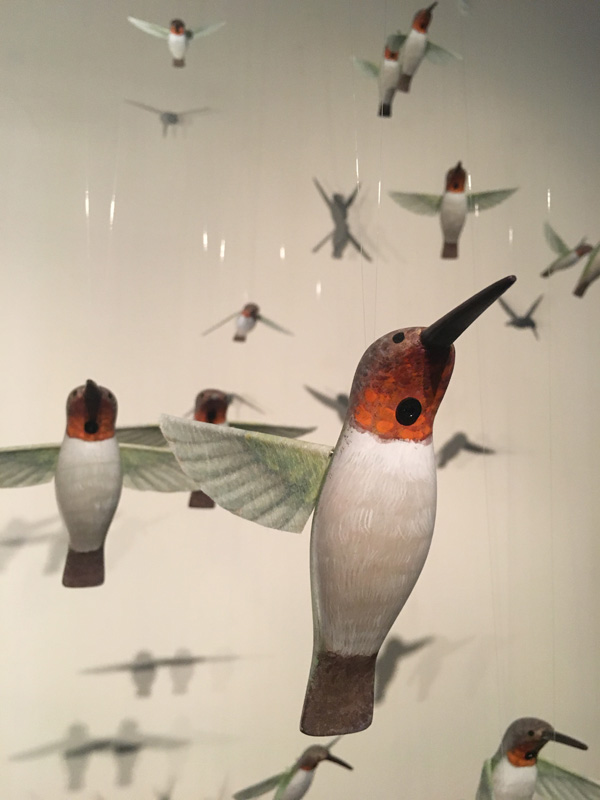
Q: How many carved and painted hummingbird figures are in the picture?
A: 12